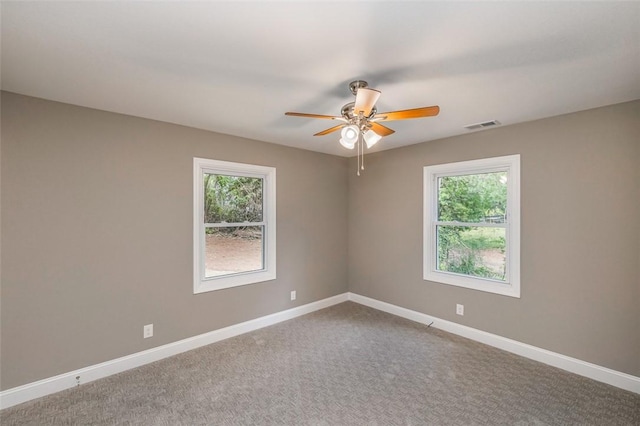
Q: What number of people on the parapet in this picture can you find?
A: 0